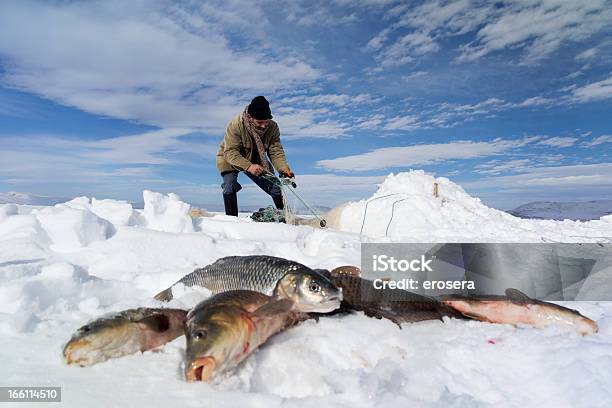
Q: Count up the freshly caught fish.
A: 5